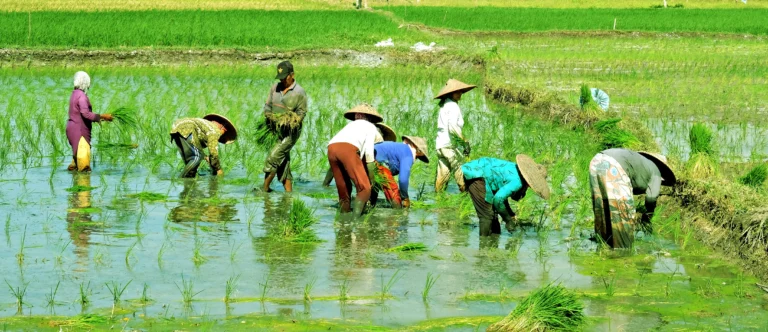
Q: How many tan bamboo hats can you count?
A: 7